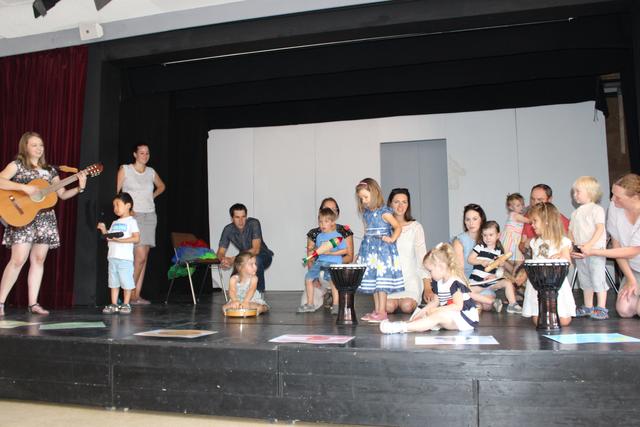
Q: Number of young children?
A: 9